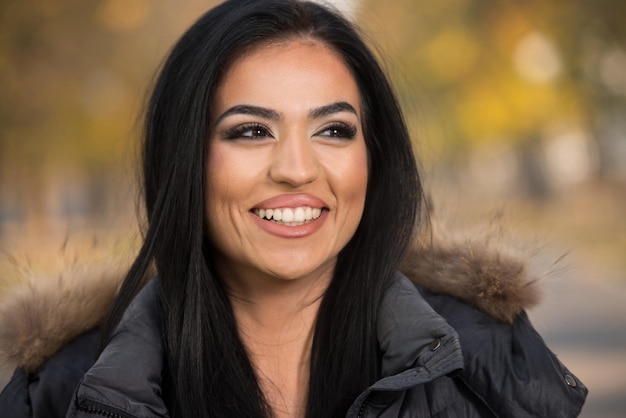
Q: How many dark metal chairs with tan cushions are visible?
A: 0